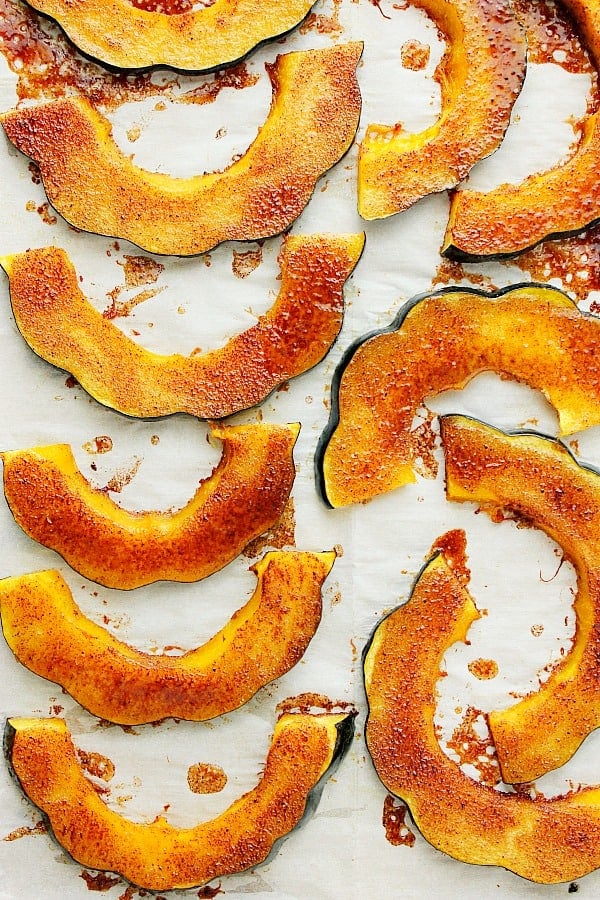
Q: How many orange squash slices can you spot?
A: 11